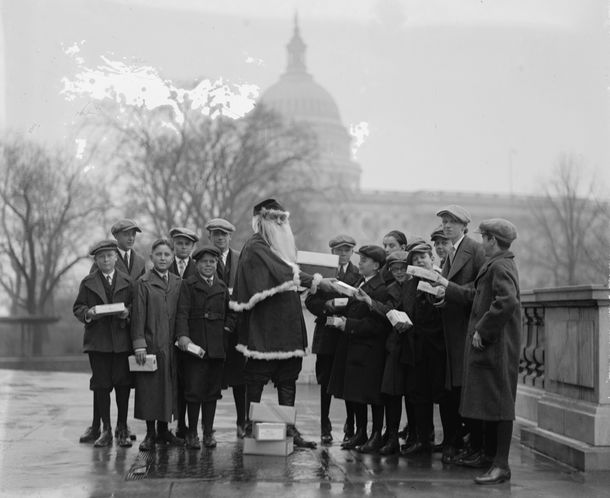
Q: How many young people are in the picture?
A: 15